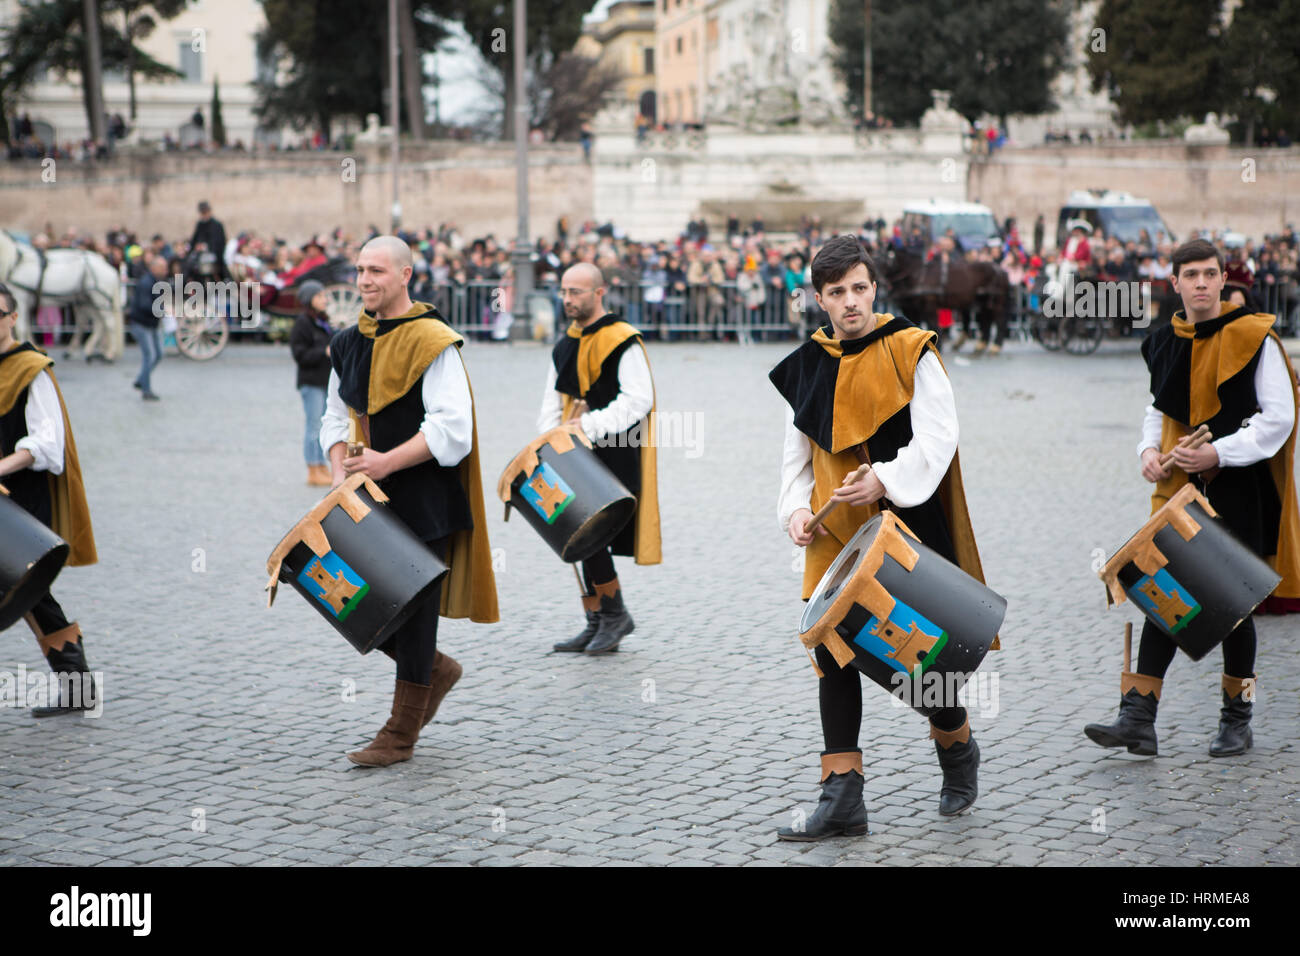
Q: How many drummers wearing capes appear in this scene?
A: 5